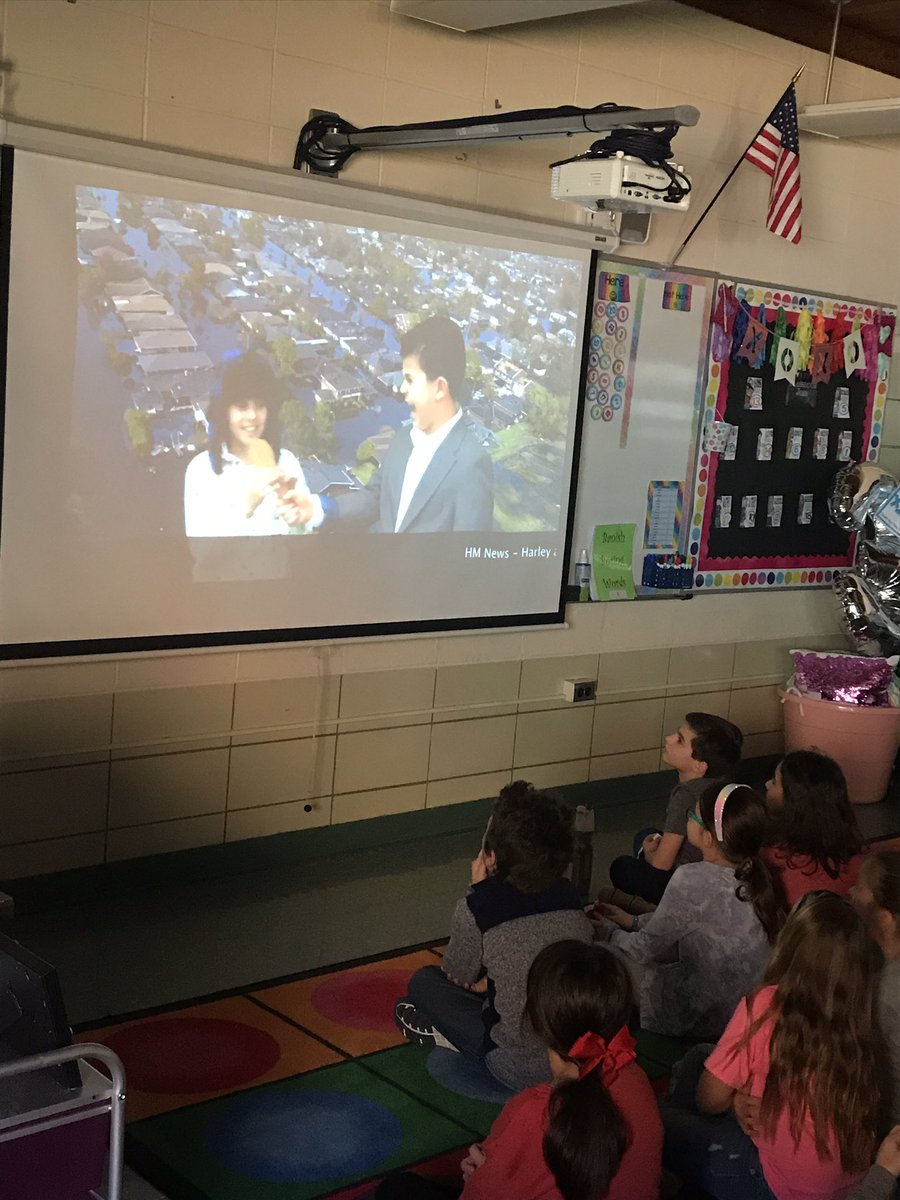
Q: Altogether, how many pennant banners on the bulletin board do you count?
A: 4